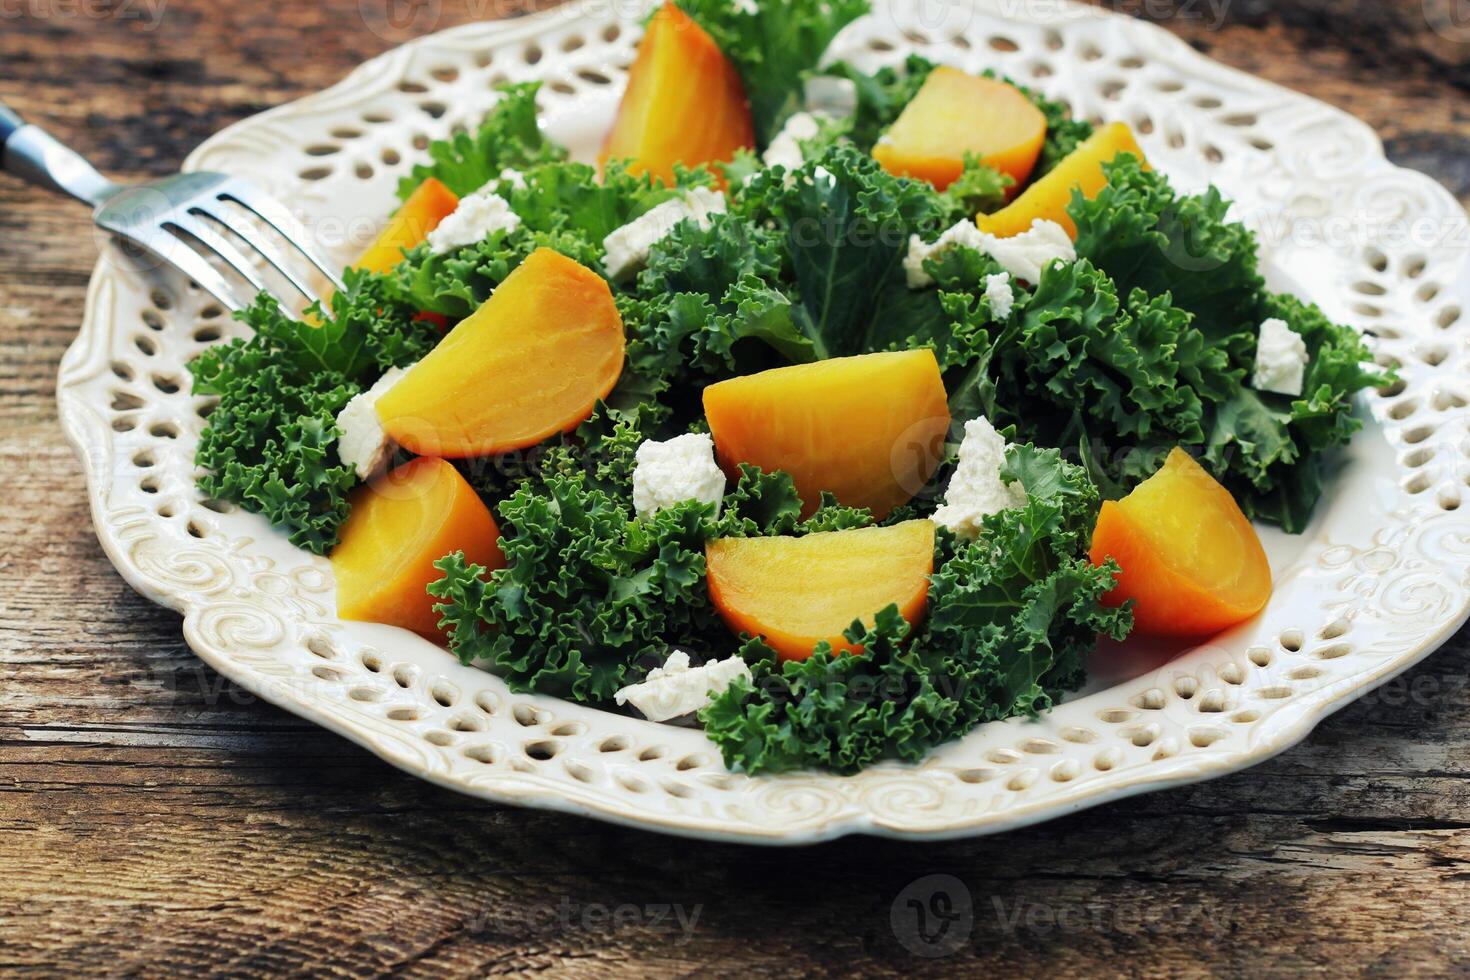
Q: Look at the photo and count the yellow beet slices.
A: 9